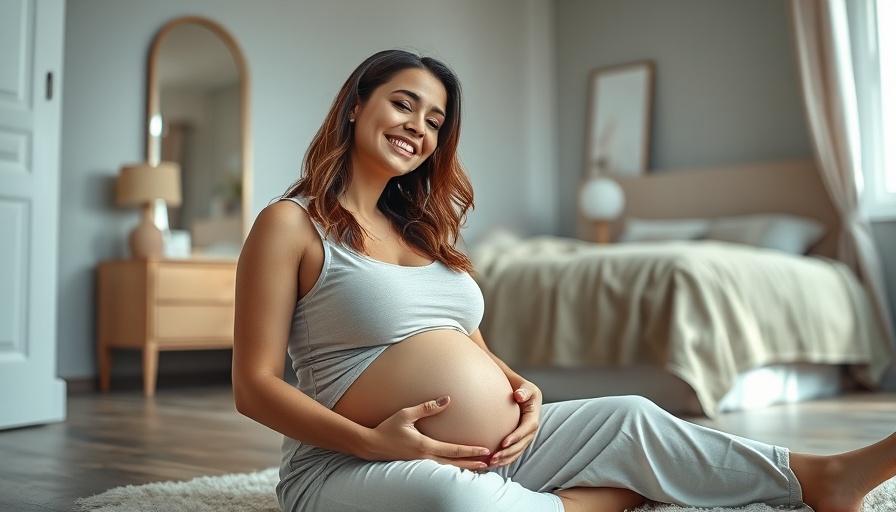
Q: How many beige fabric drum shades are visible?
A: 1